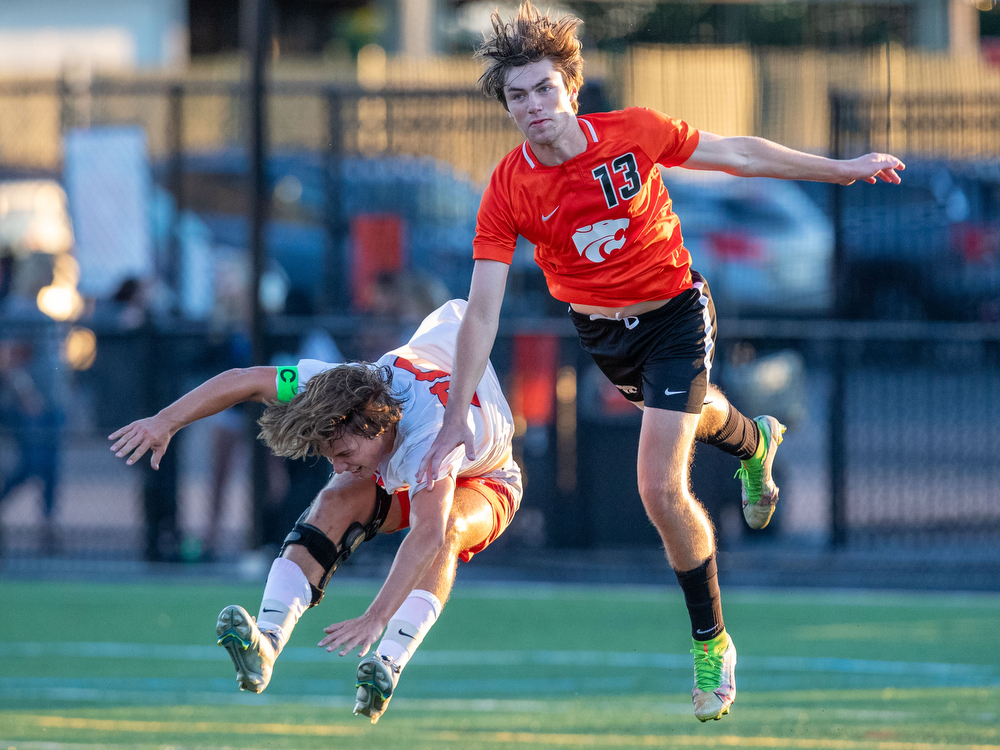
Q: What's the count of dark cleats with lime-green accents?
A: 2